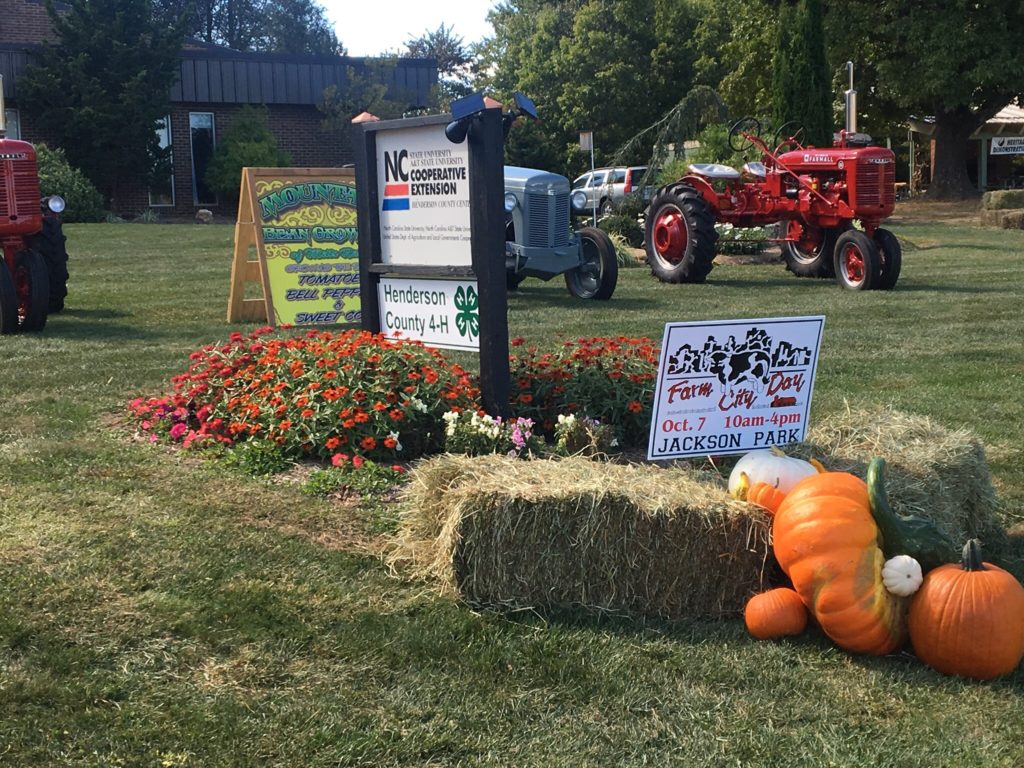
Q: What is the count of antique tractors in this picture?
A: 3